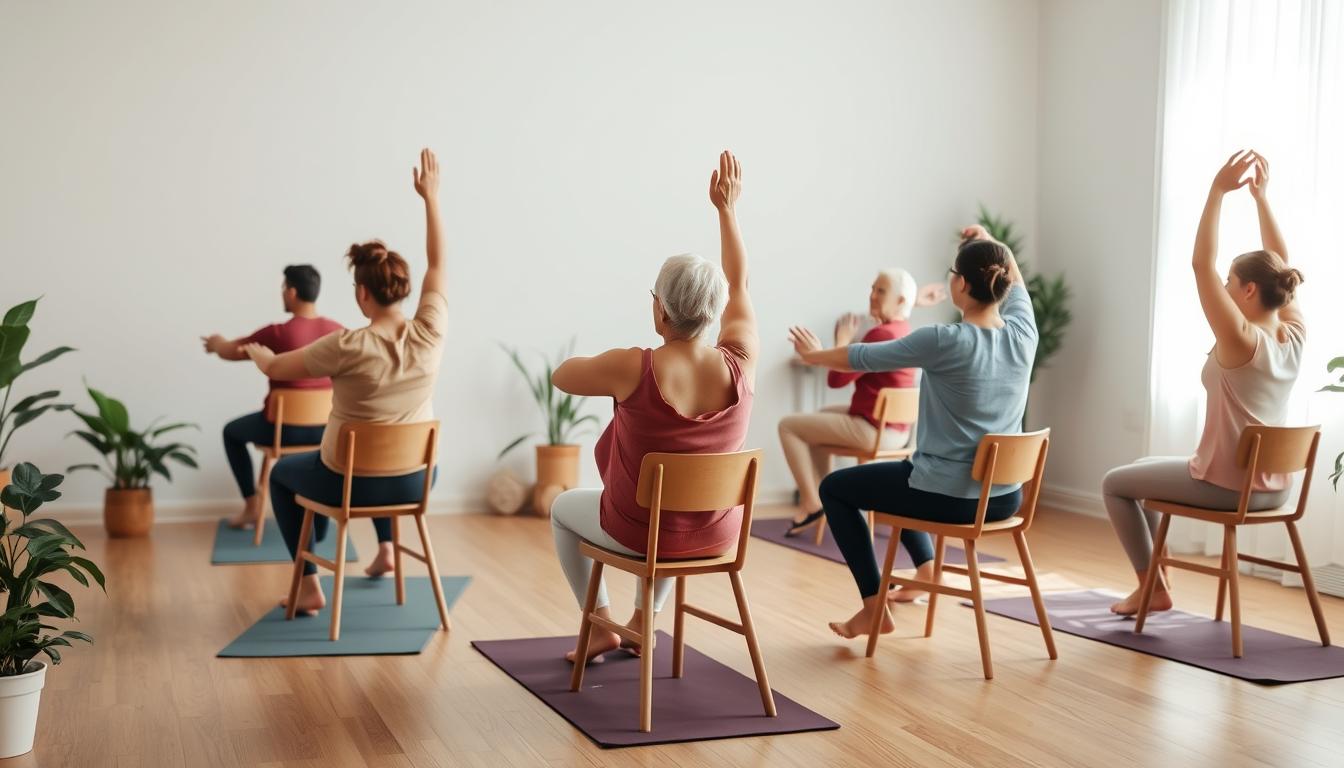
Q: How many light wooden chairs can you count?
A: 6